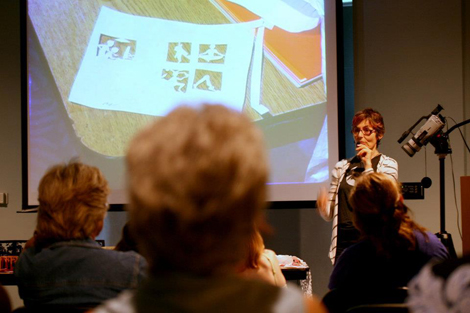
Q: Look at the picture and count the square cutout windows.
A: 5